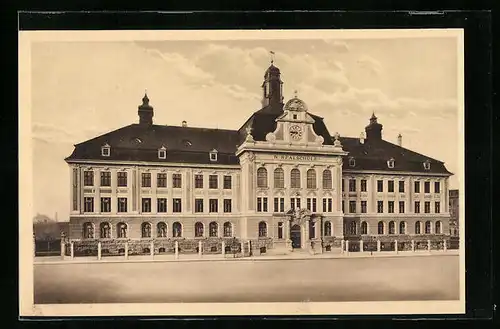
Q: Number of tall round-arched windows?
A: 5